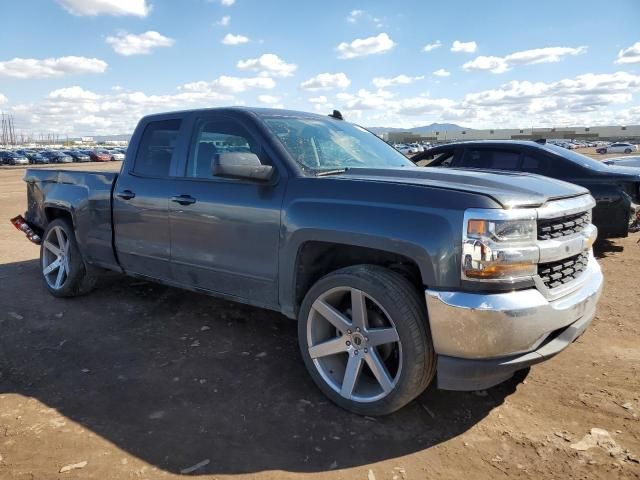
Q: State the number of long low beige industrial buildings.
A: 1